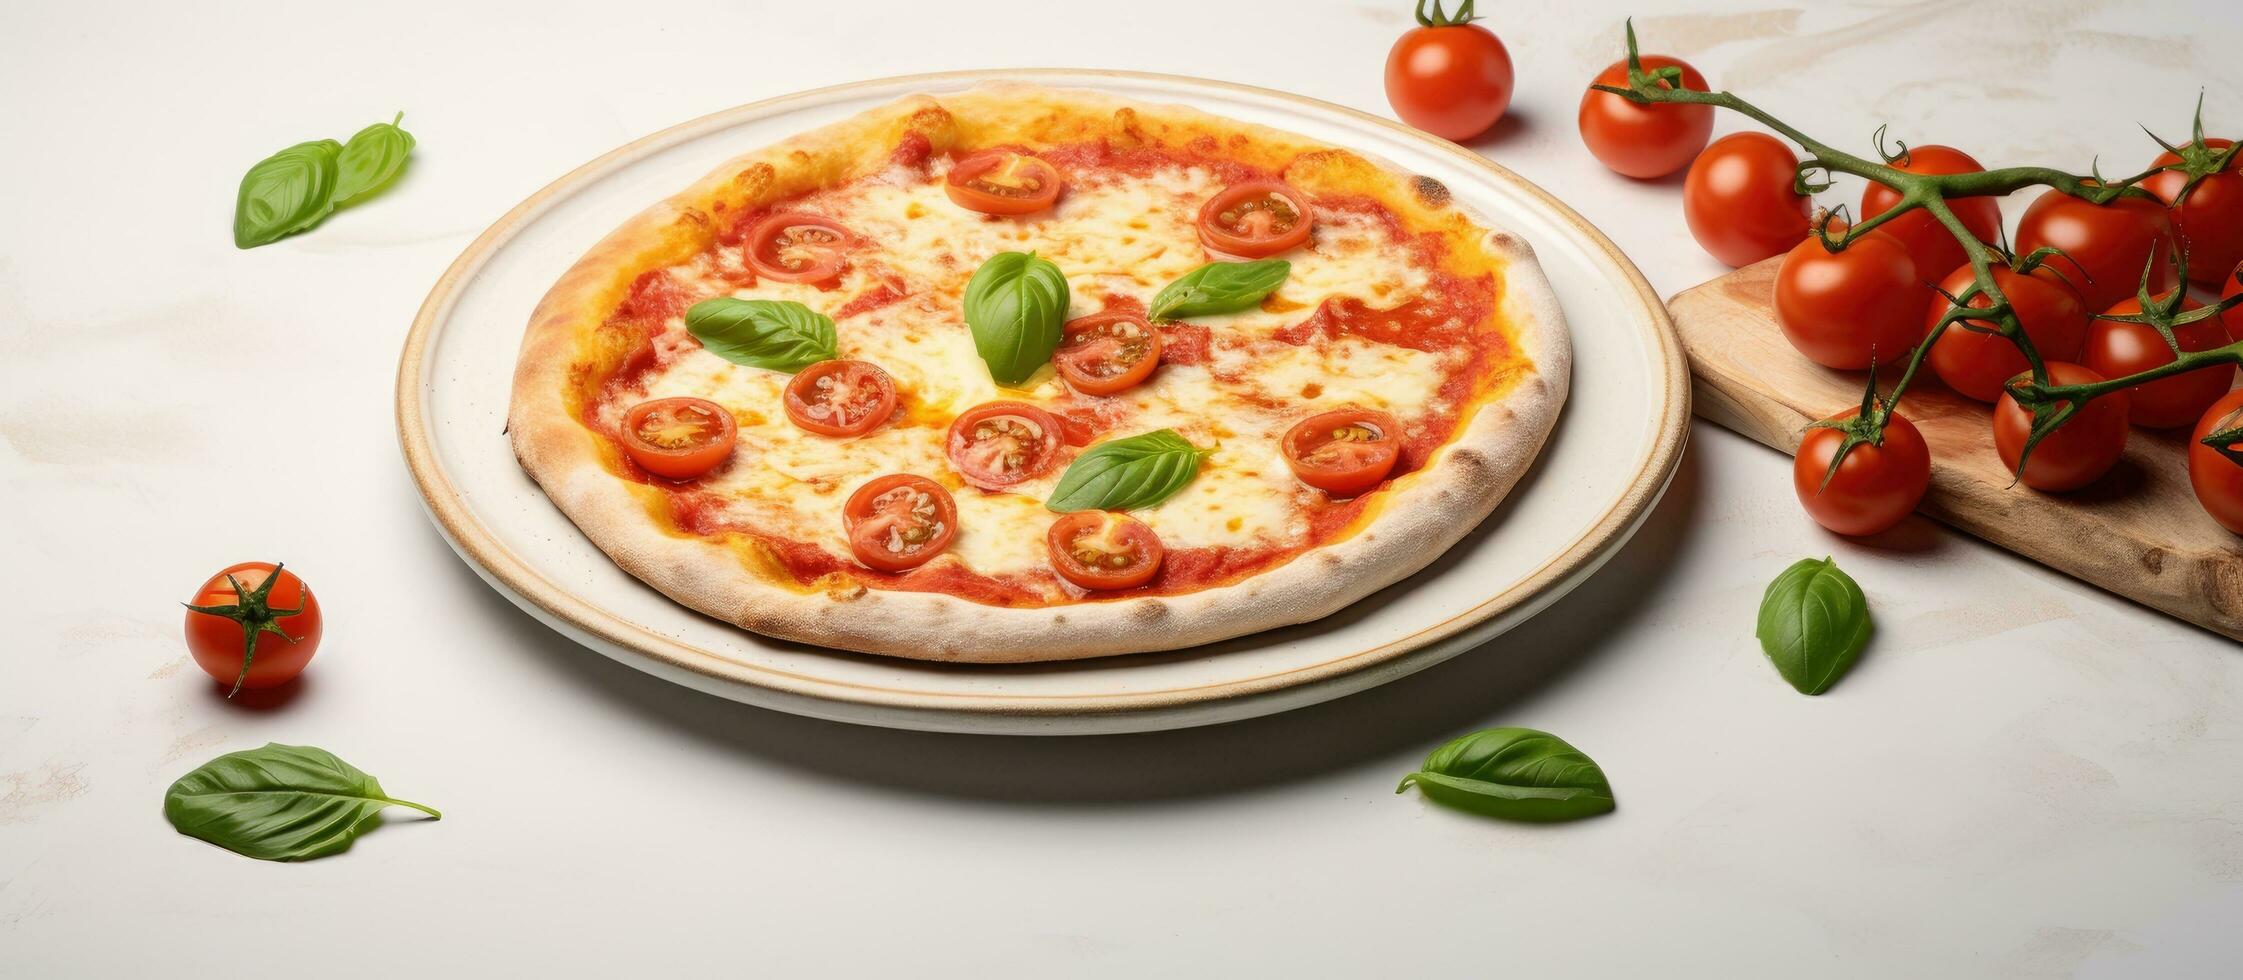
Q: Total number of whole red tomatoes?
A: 14